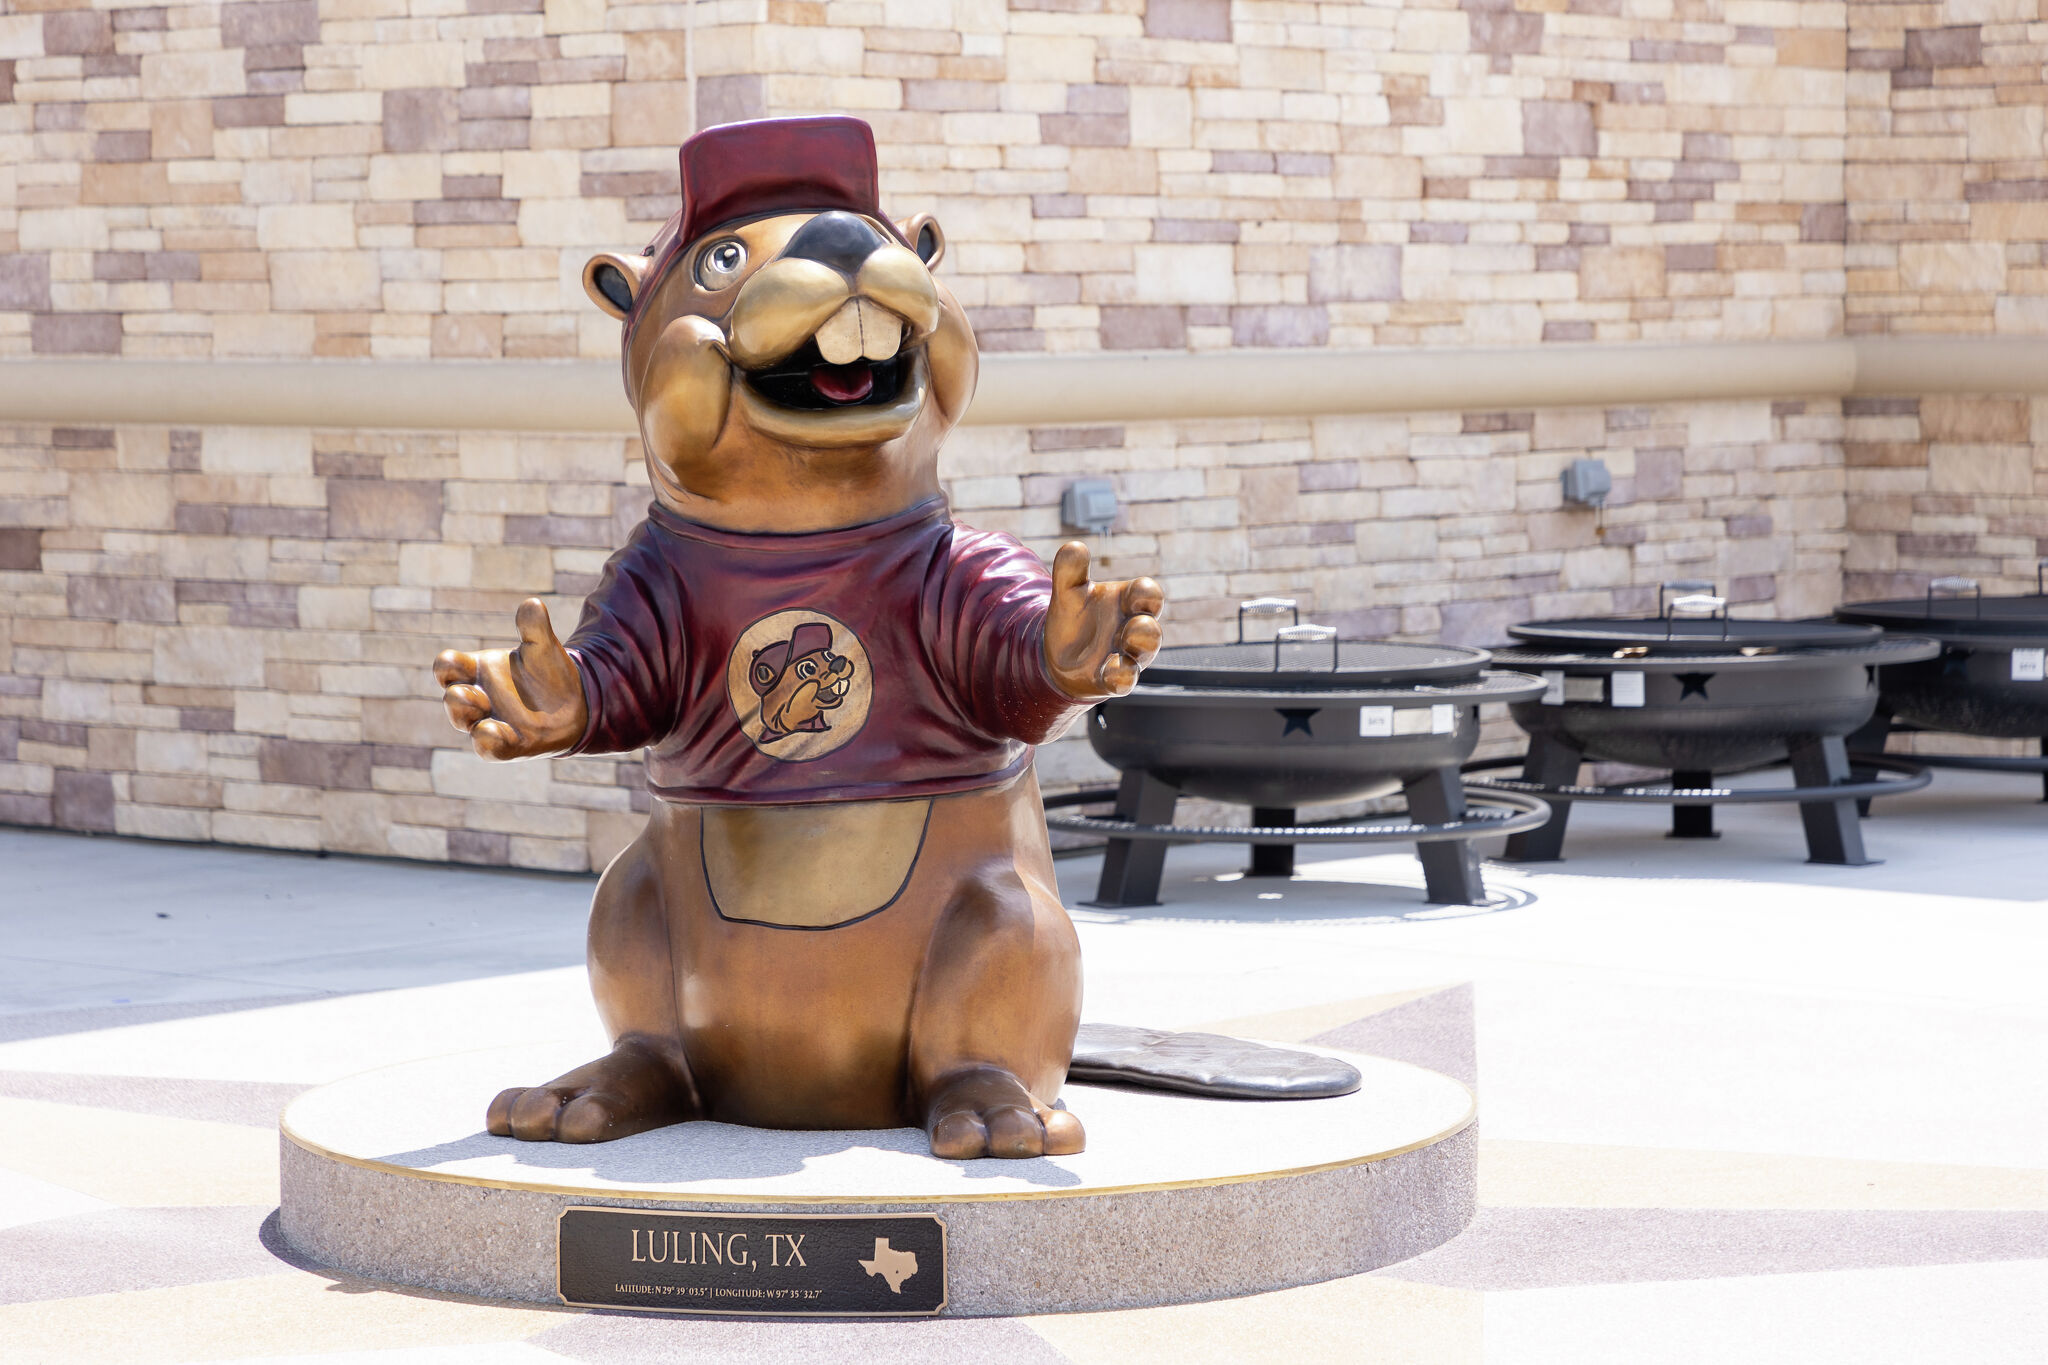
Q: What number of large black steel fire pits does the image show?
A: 3